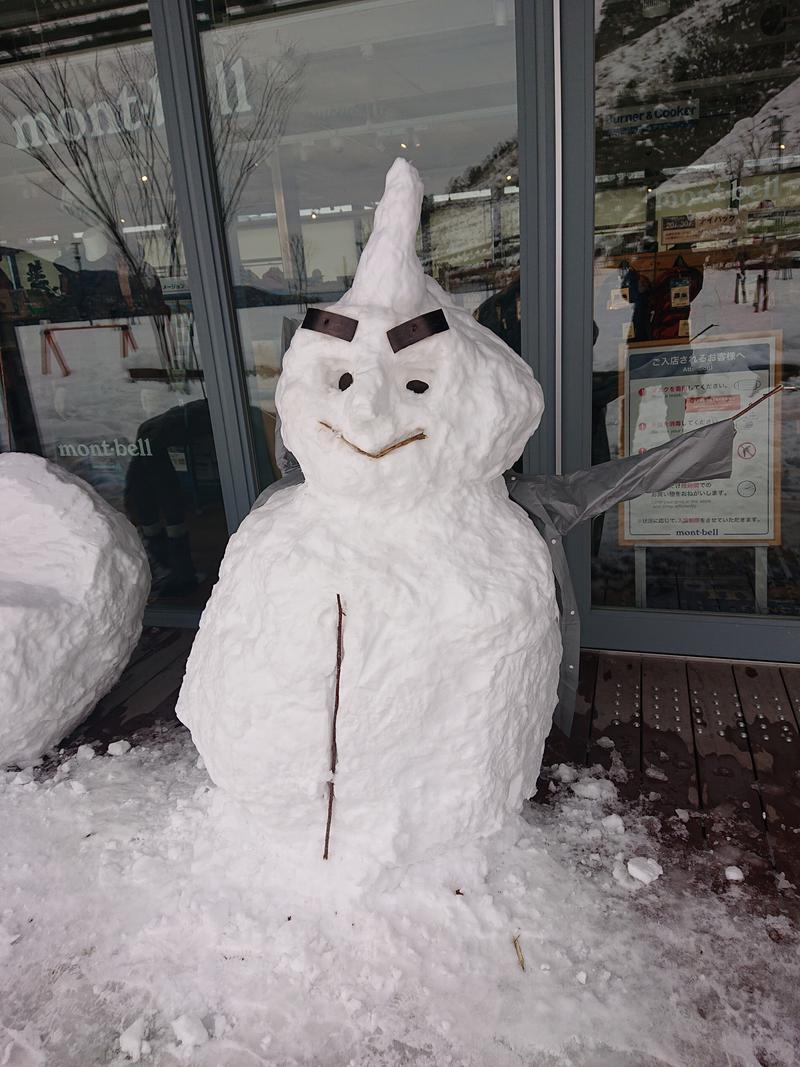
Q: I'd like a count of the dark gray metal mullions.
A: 2